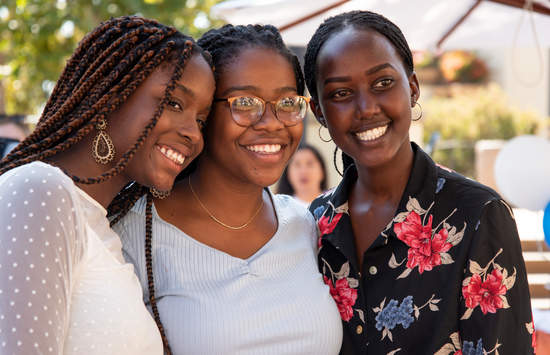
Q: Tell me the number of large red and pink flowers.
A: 4